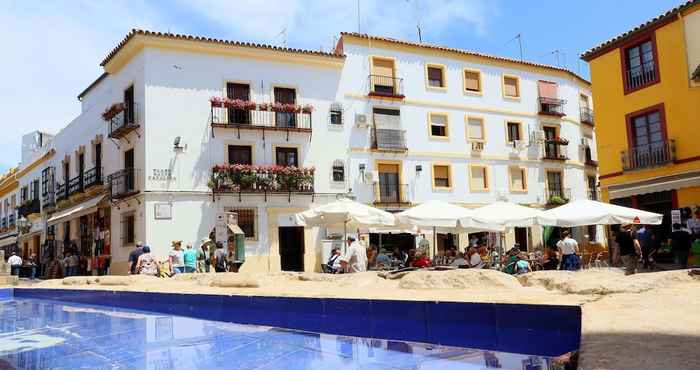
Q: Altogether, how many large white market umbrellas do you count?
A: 4